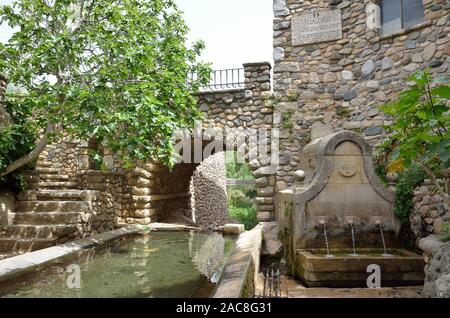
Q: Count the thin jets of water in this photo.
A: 3